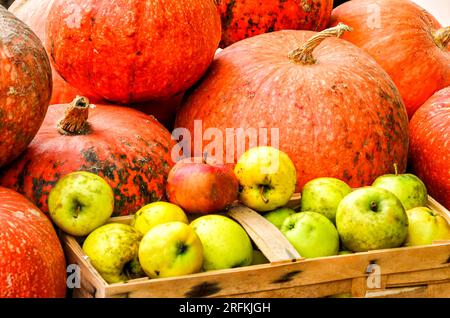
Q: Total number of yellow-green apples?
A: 12